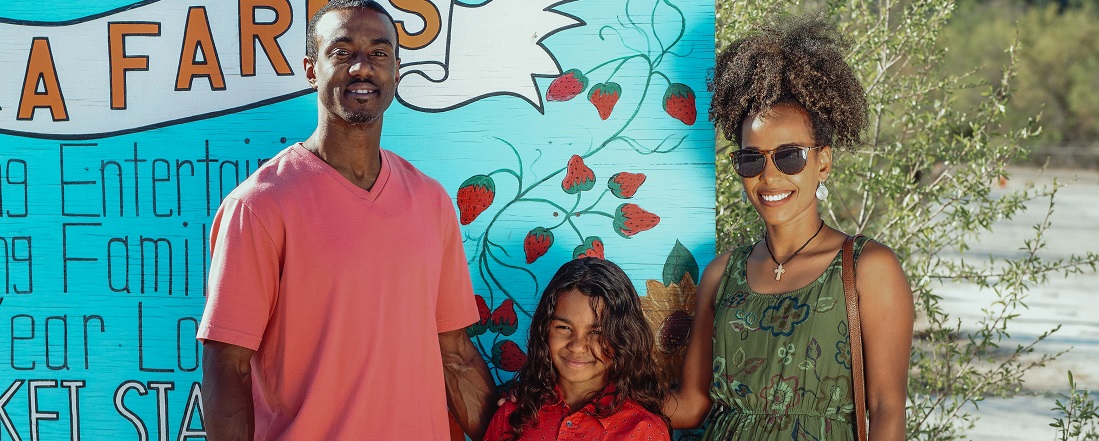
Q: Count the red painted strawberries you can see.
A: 12